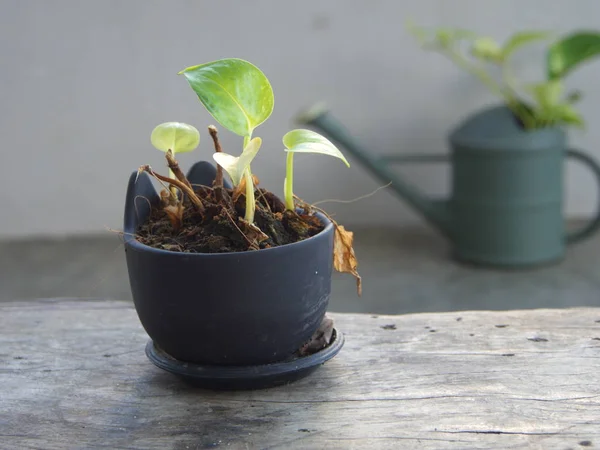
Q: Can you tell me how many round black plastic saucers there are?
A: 1